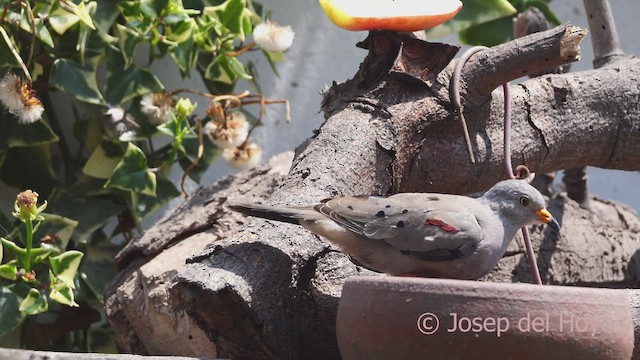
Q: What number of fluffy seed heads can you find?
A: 5